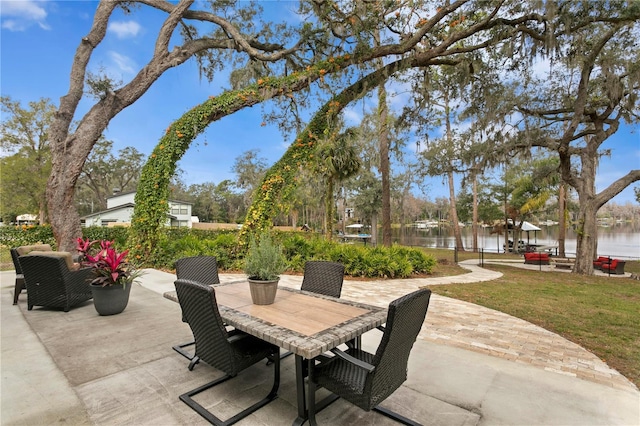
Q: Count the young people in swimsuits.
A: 0